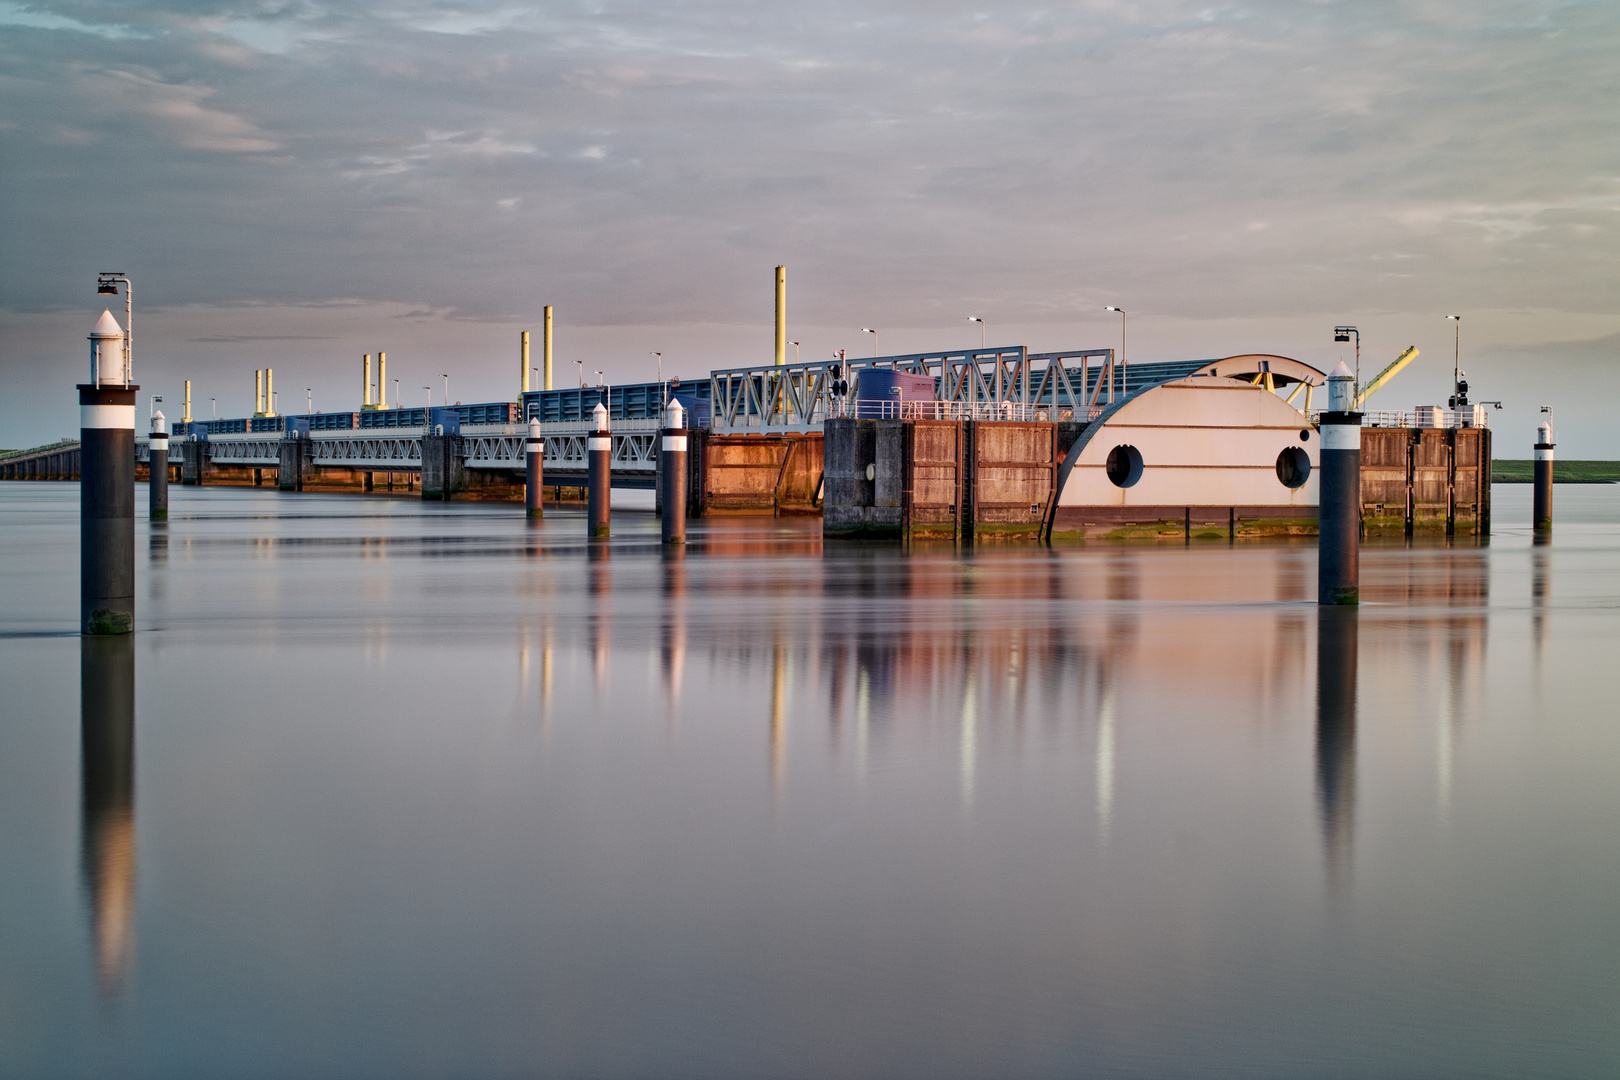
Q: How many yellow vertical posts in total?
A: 8